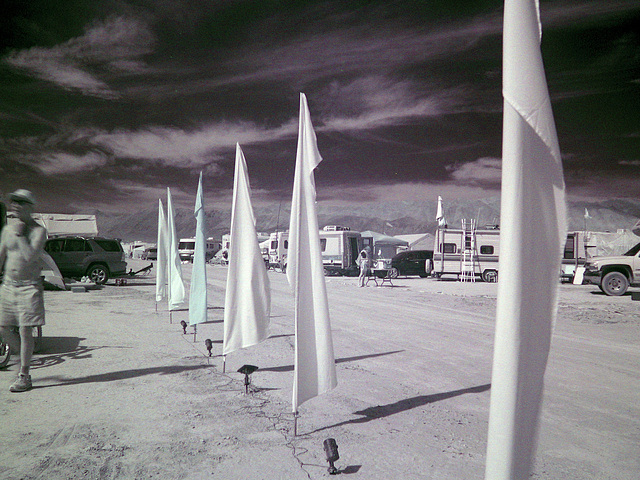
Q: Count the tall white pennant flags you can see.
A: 6